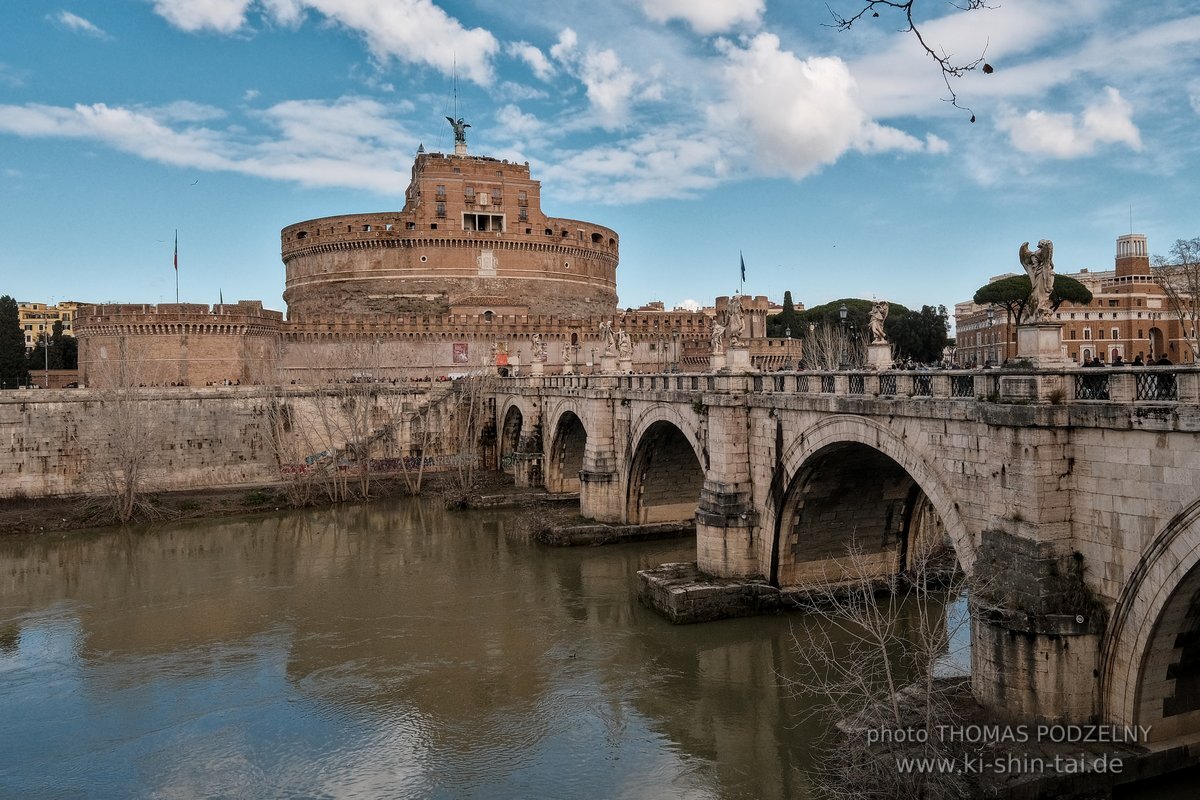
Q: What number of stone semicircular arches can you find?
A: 5